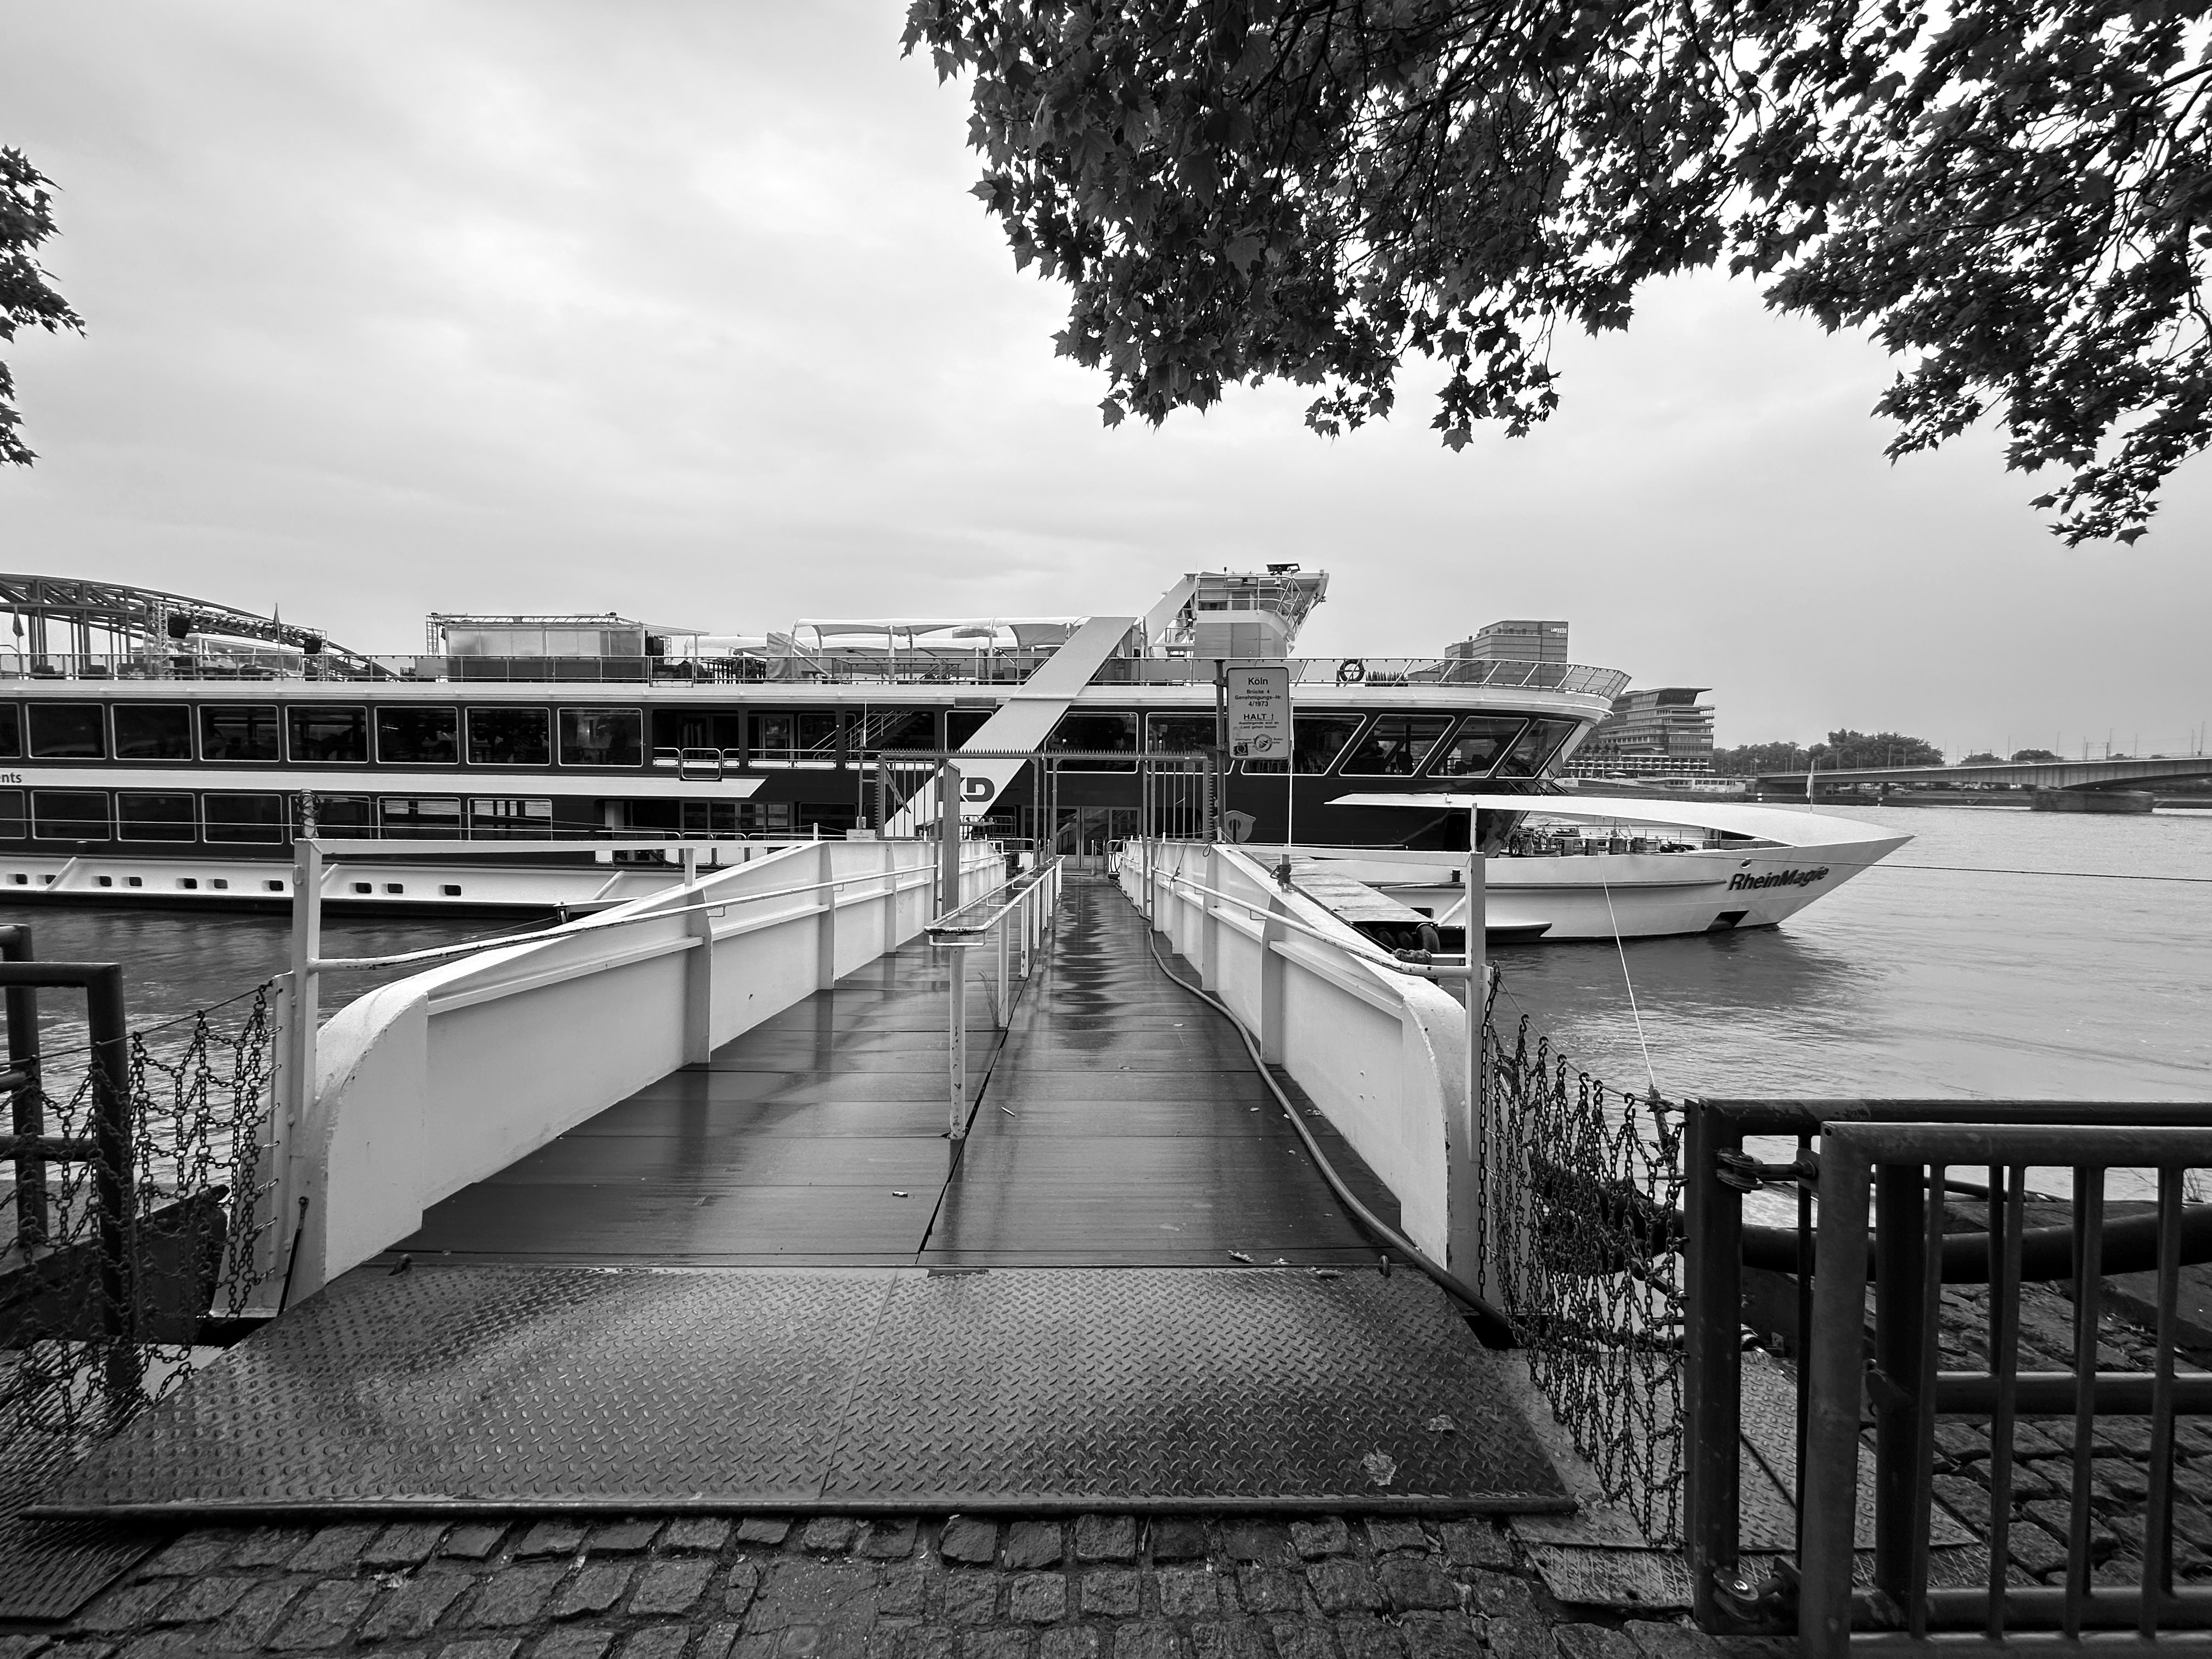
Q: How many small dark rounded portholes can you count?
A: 10